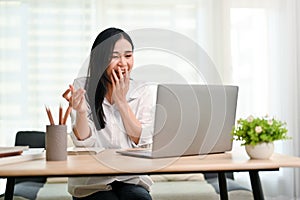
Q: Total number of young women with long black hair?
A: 1